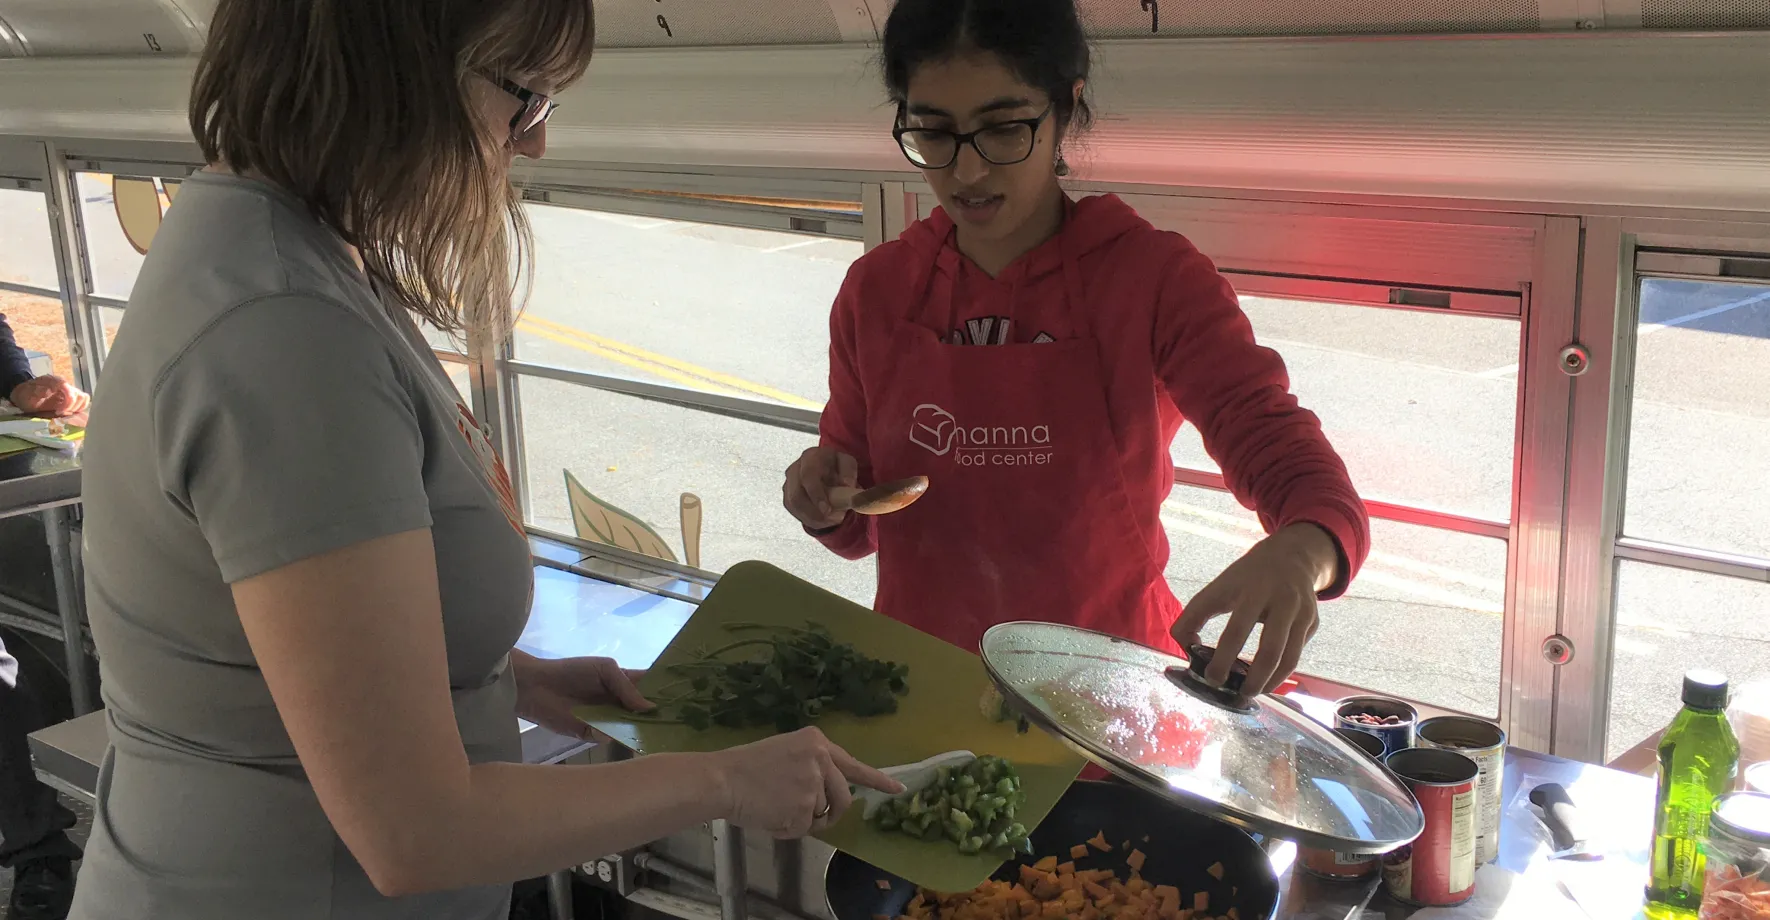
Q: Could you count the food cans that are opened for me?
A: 4